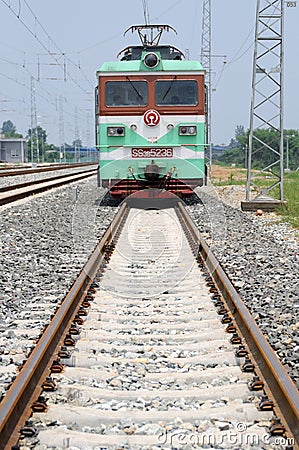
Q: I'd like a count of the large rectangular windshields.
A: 2